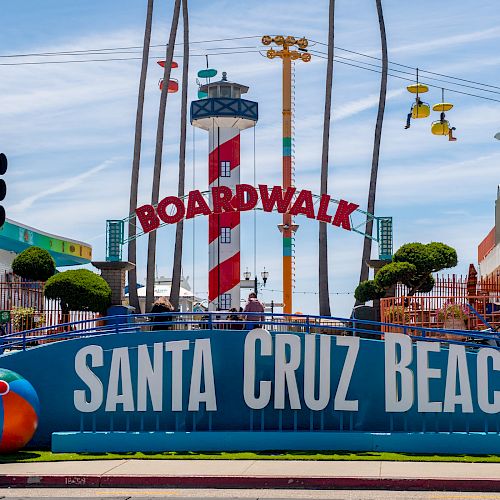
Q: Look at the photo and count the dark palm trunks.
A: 5